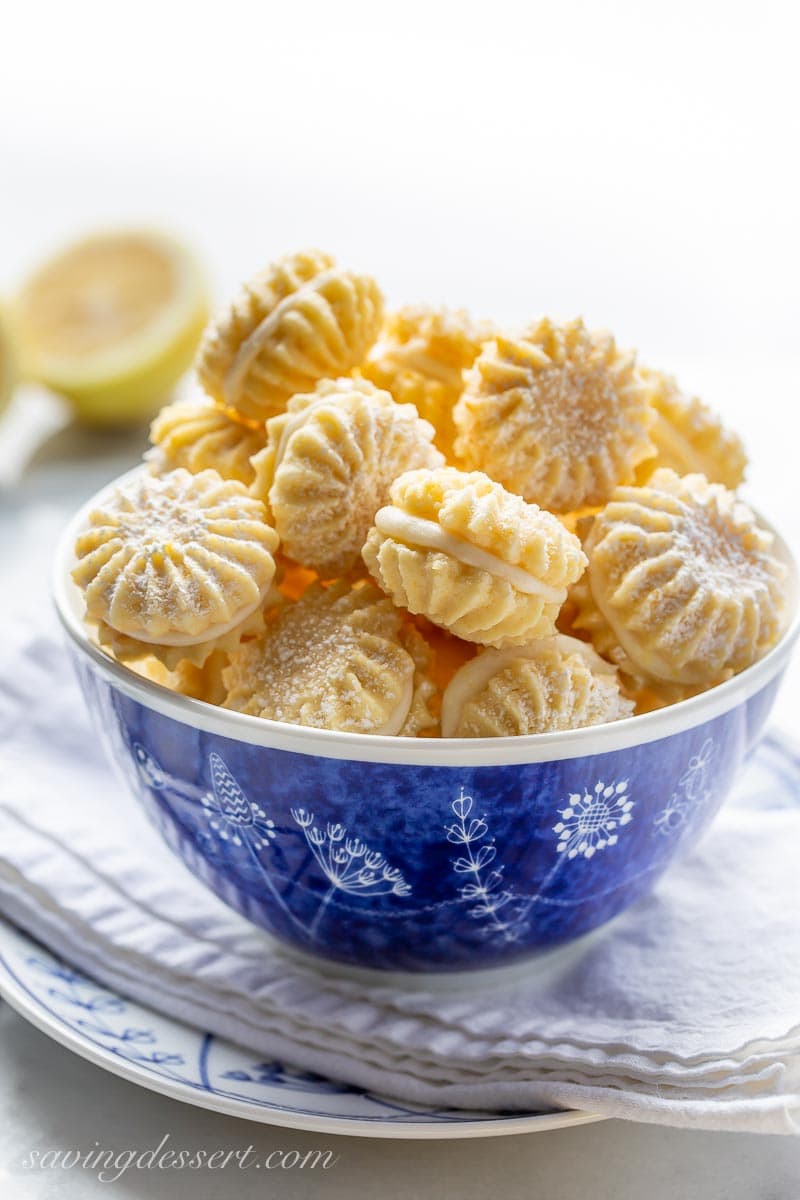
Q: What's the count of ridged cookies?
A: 11